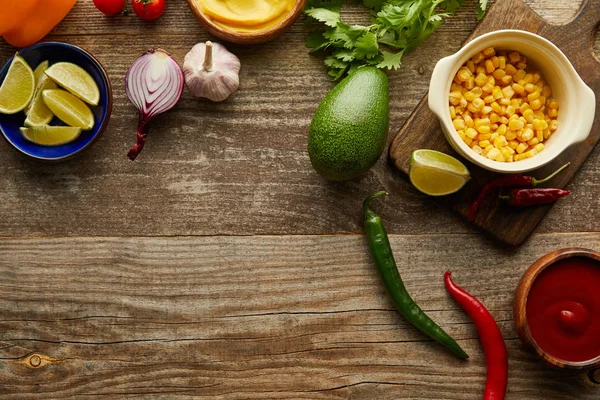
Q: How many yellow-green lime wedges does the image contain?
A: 7